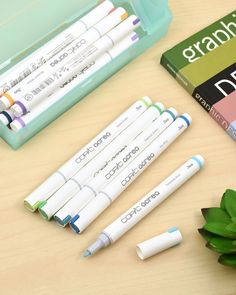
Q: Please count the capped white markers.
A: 9